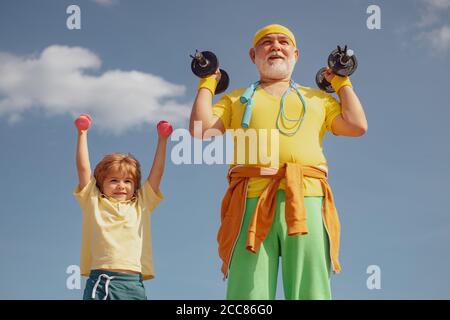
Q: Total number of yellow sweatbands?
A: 3